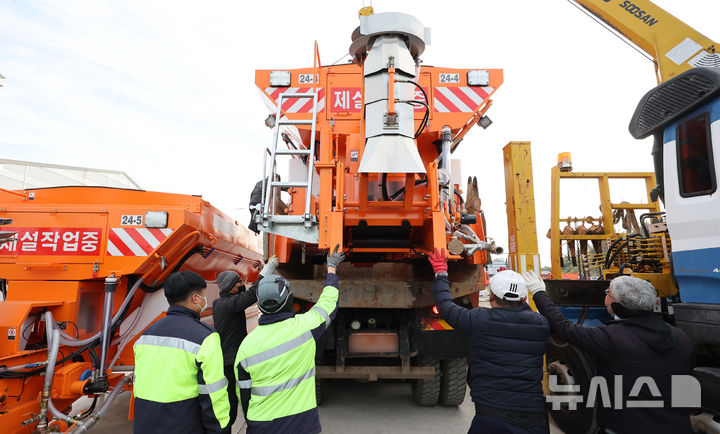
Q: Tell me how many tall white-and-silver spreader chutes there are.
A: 1